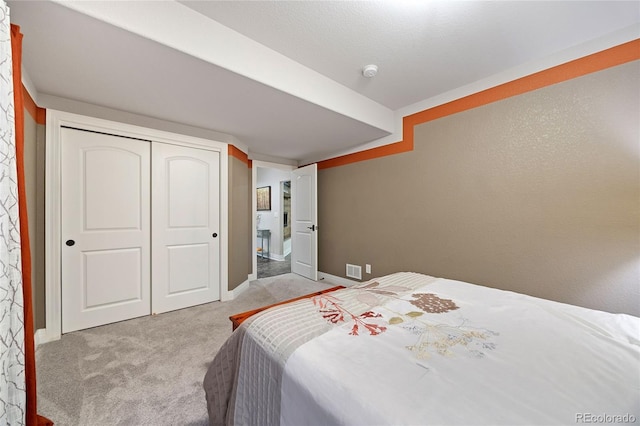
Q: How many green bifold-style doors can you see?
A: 0